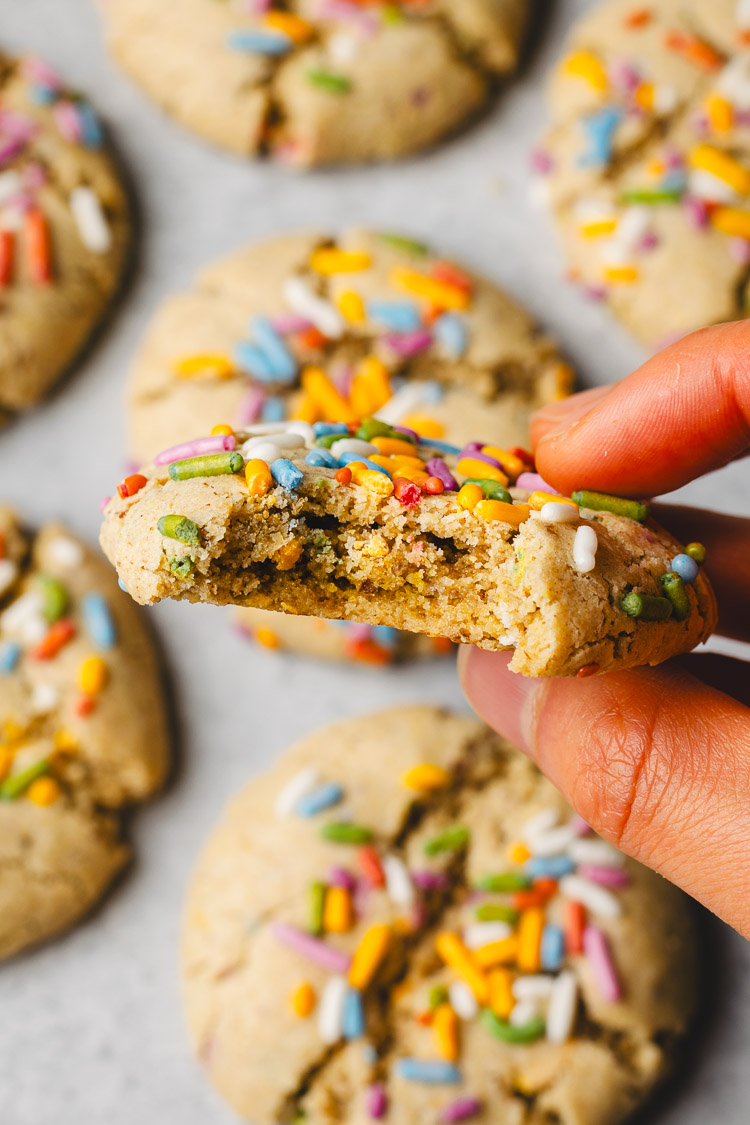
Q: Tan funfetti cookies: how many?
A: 7